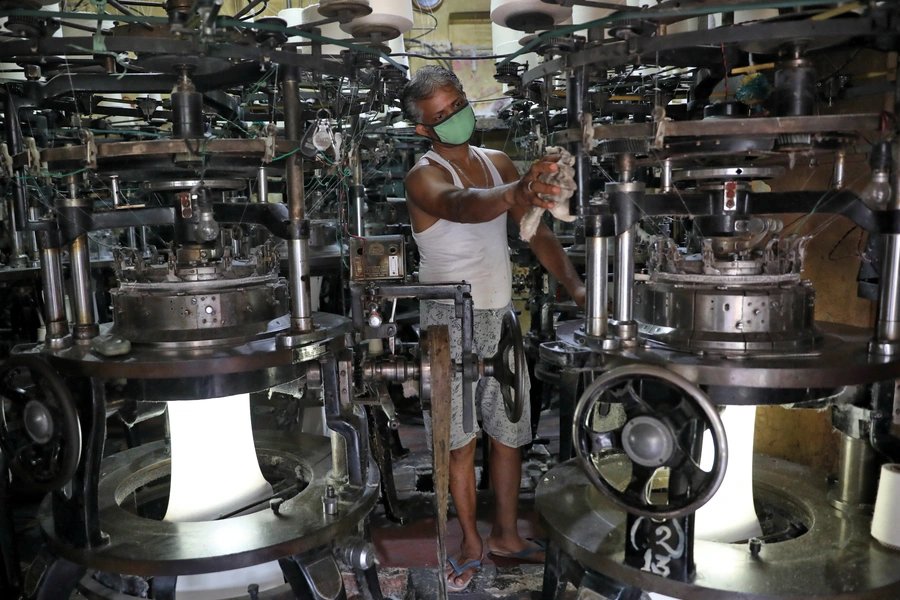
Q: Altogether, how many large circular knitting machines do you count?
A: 2